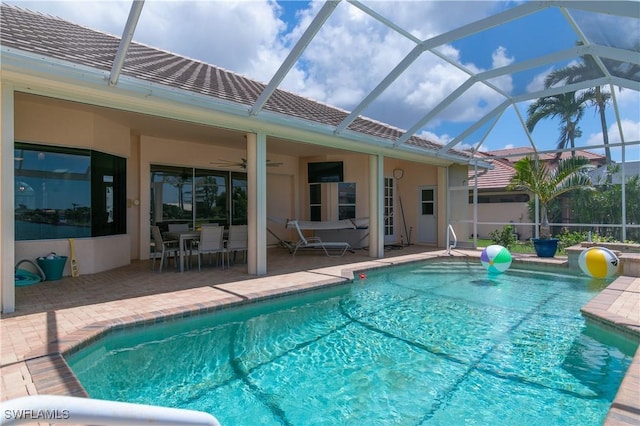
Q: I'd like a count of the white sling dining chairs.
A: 5